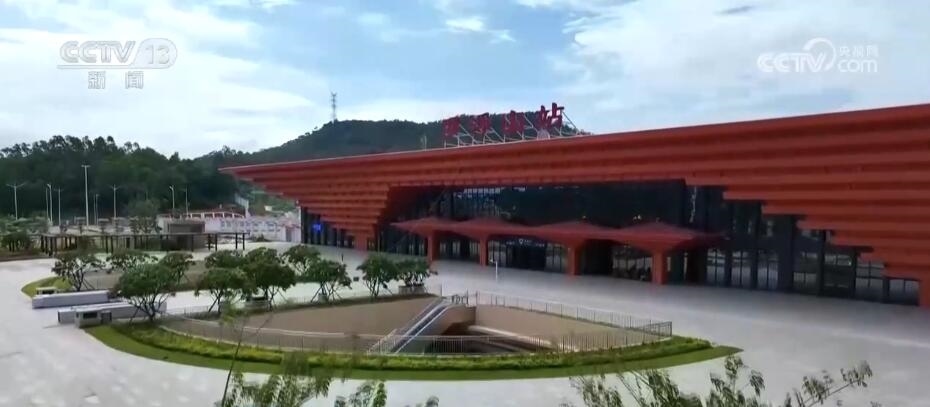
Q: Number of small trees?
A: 12